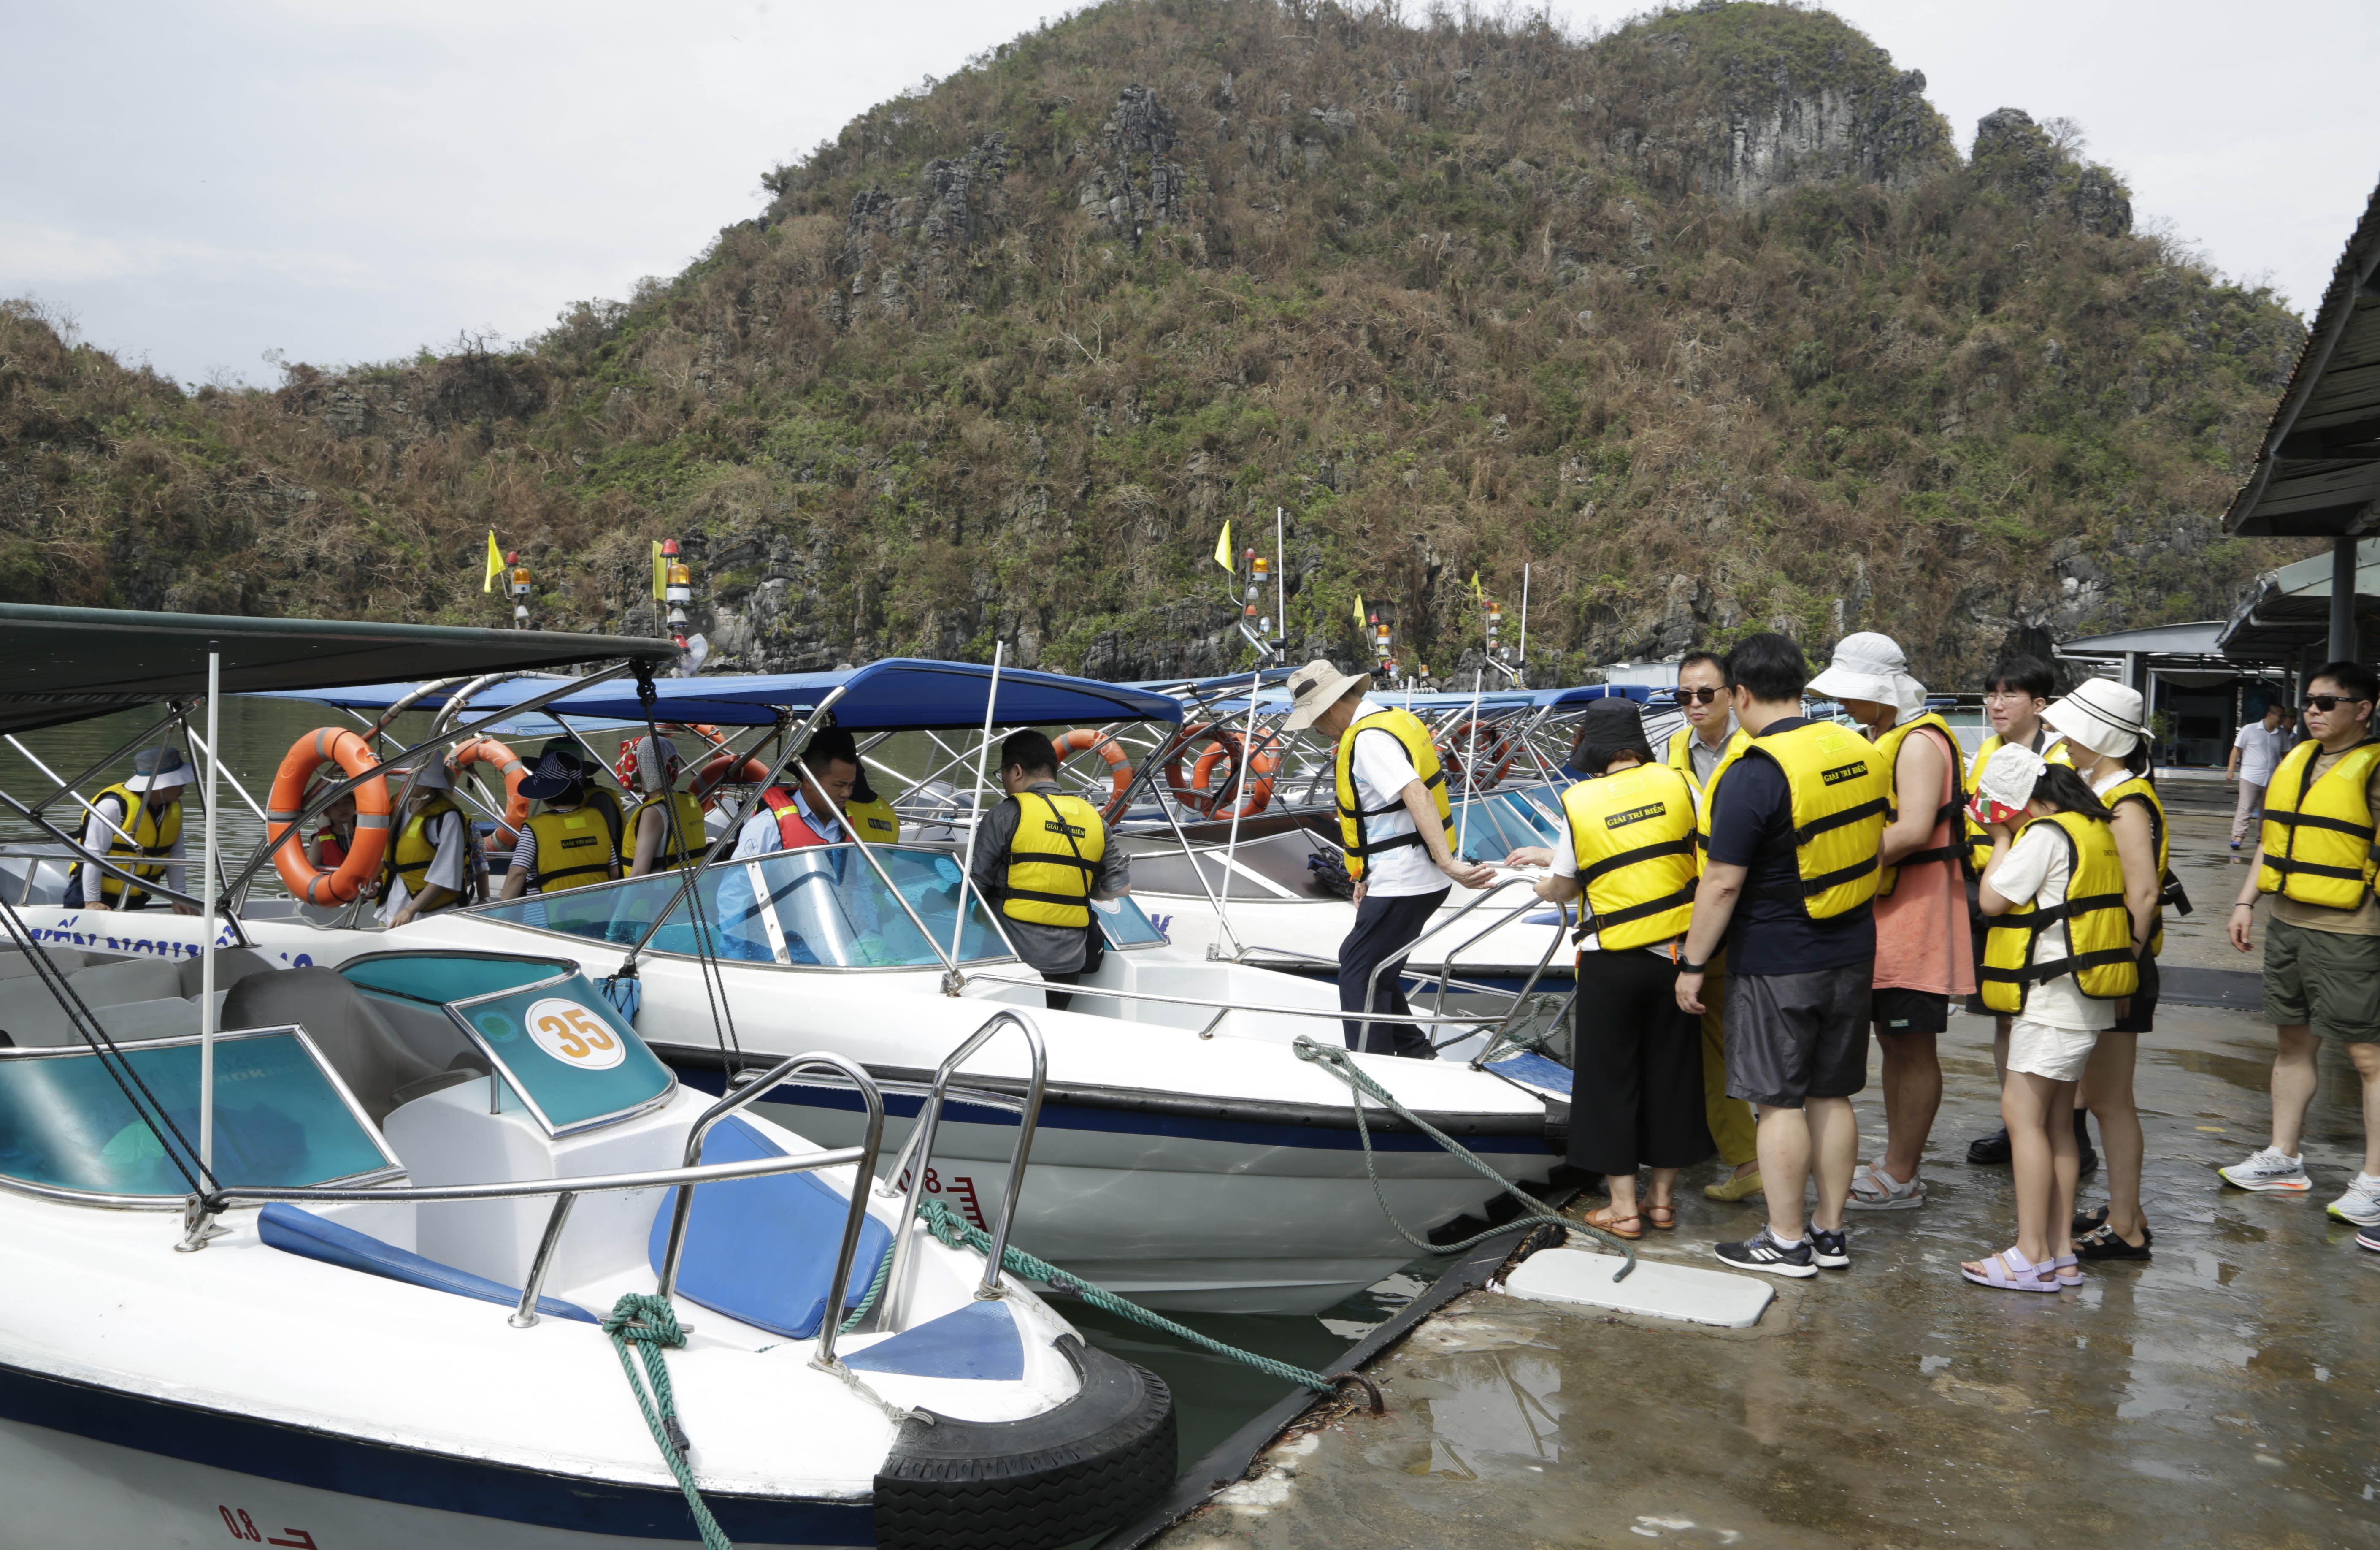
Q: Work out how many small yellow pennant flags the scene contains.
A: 5